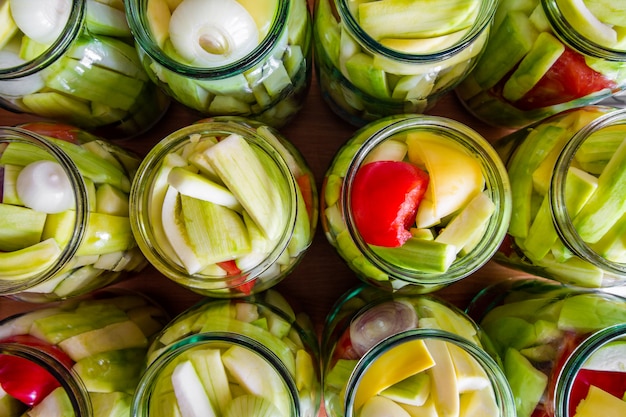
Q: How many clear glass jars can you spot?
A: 12